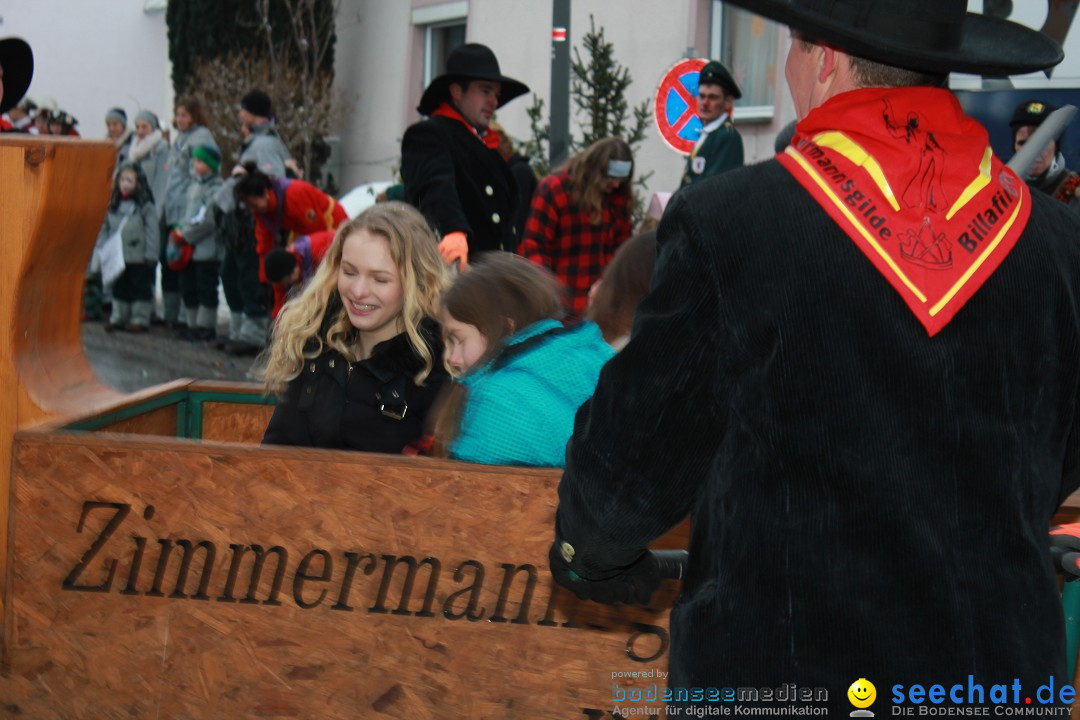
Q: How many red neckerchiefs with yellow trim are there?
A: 1